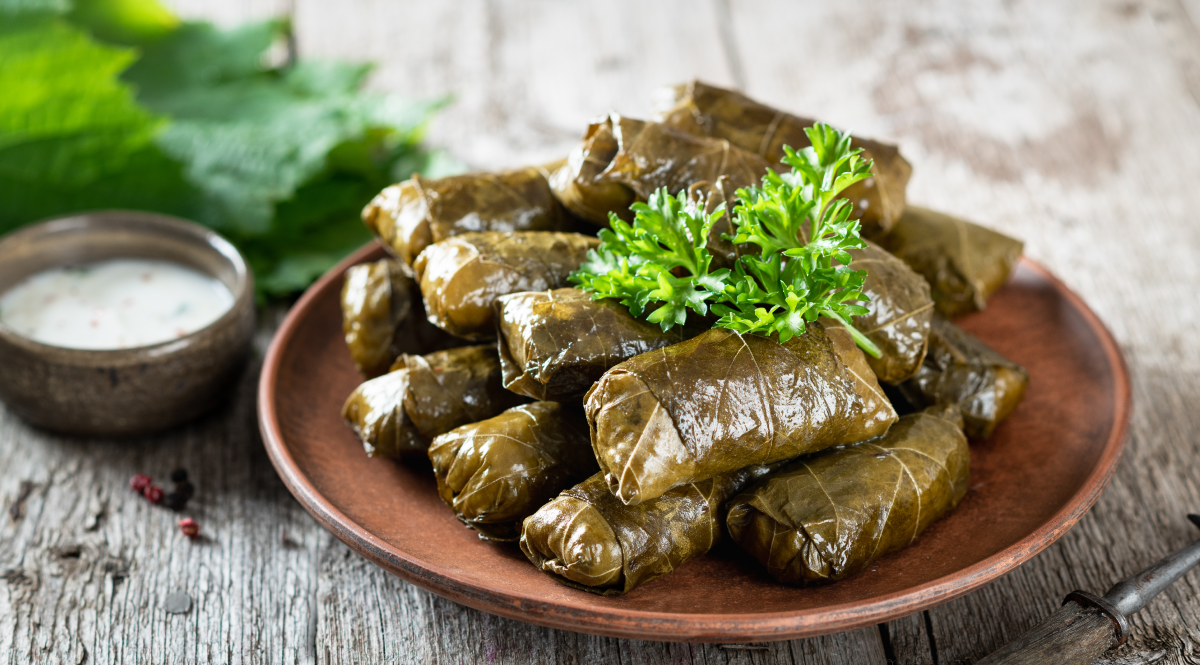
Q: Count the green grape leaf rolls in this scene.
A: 14